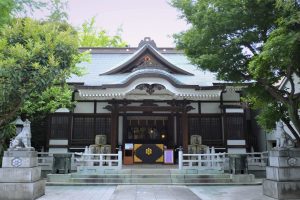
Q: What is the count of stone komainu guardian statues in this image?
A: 2